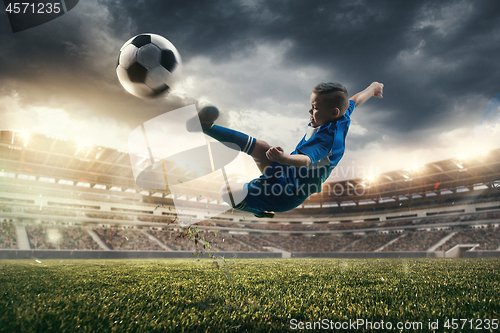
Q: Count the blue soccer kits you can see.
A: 1